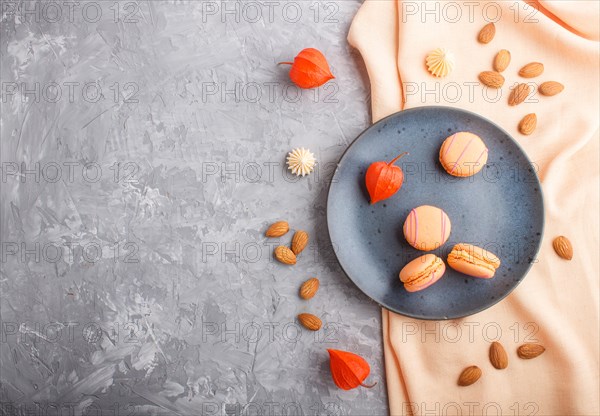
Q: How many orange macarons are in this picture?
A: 4